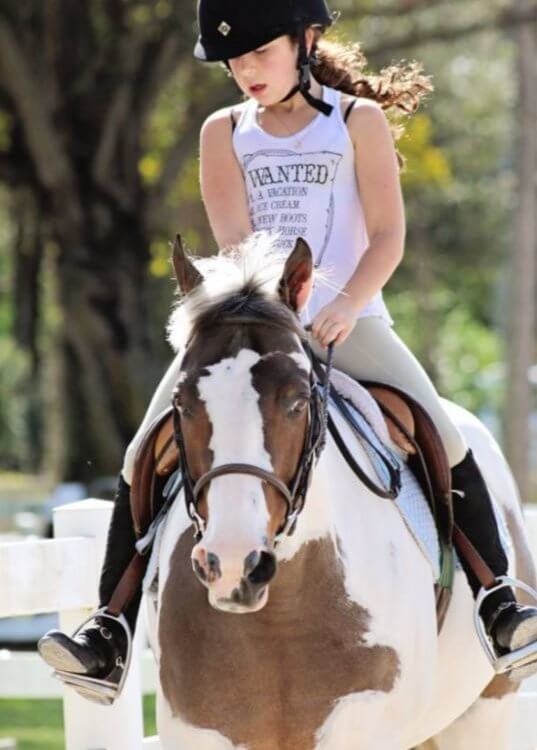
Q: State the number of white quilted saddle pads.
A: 1